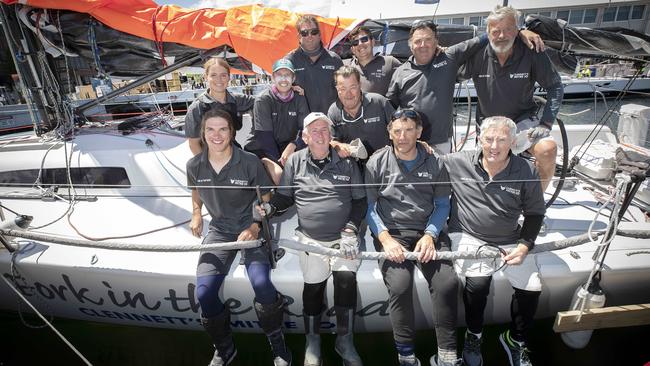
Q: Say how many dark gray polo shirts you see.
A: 11